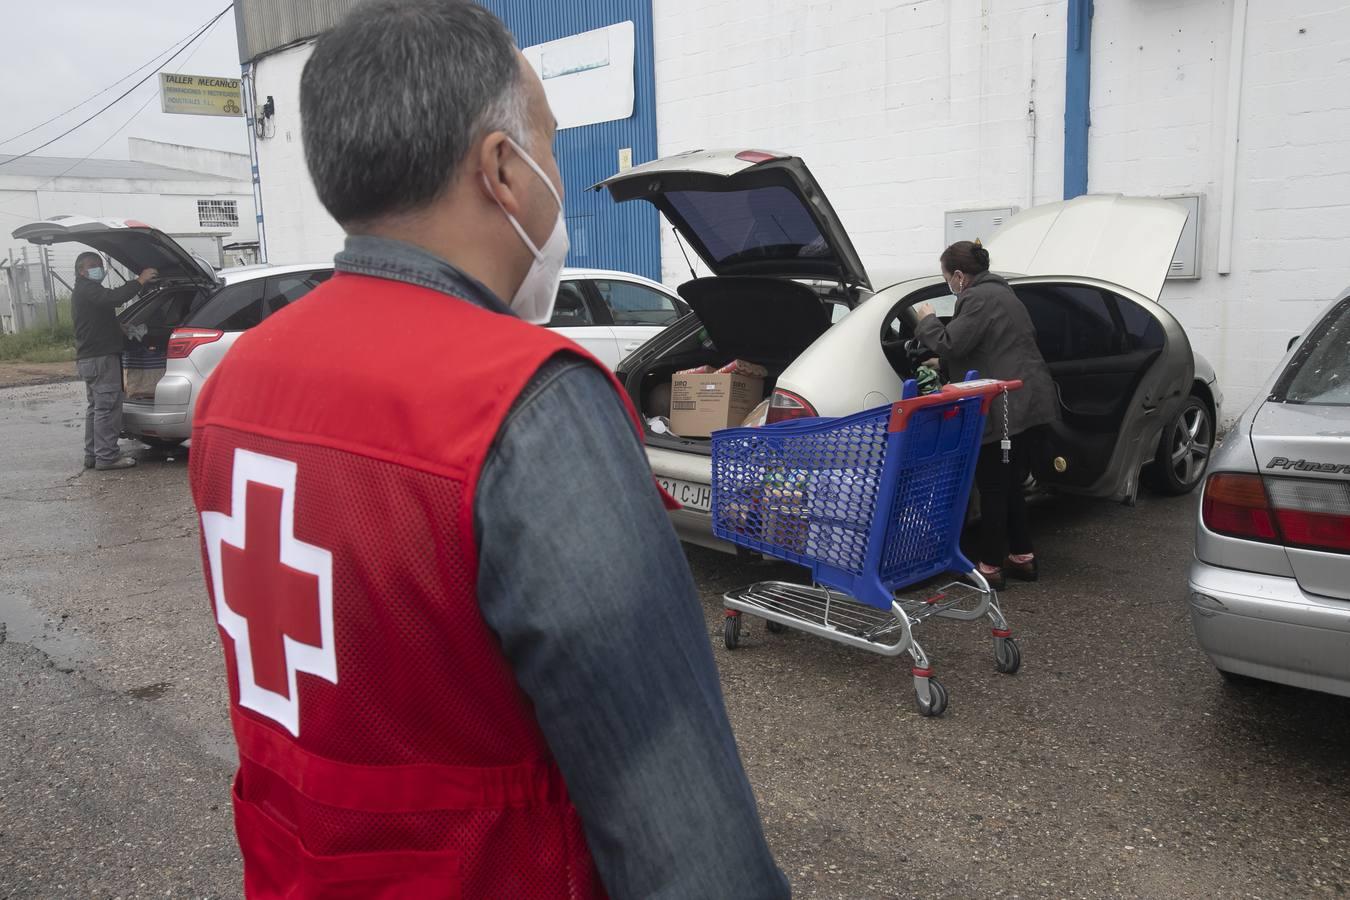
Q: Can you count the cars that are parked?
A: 4